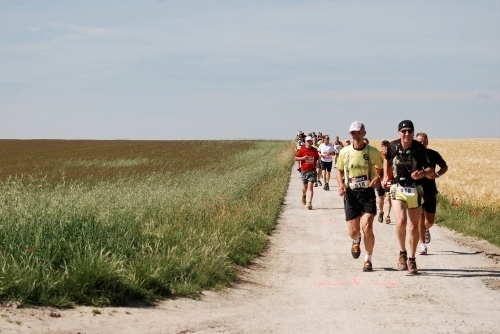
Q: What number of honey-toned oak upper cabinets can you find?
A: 0